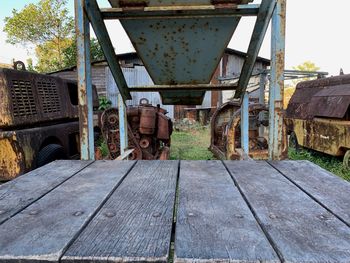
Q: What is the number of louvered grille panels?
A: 2